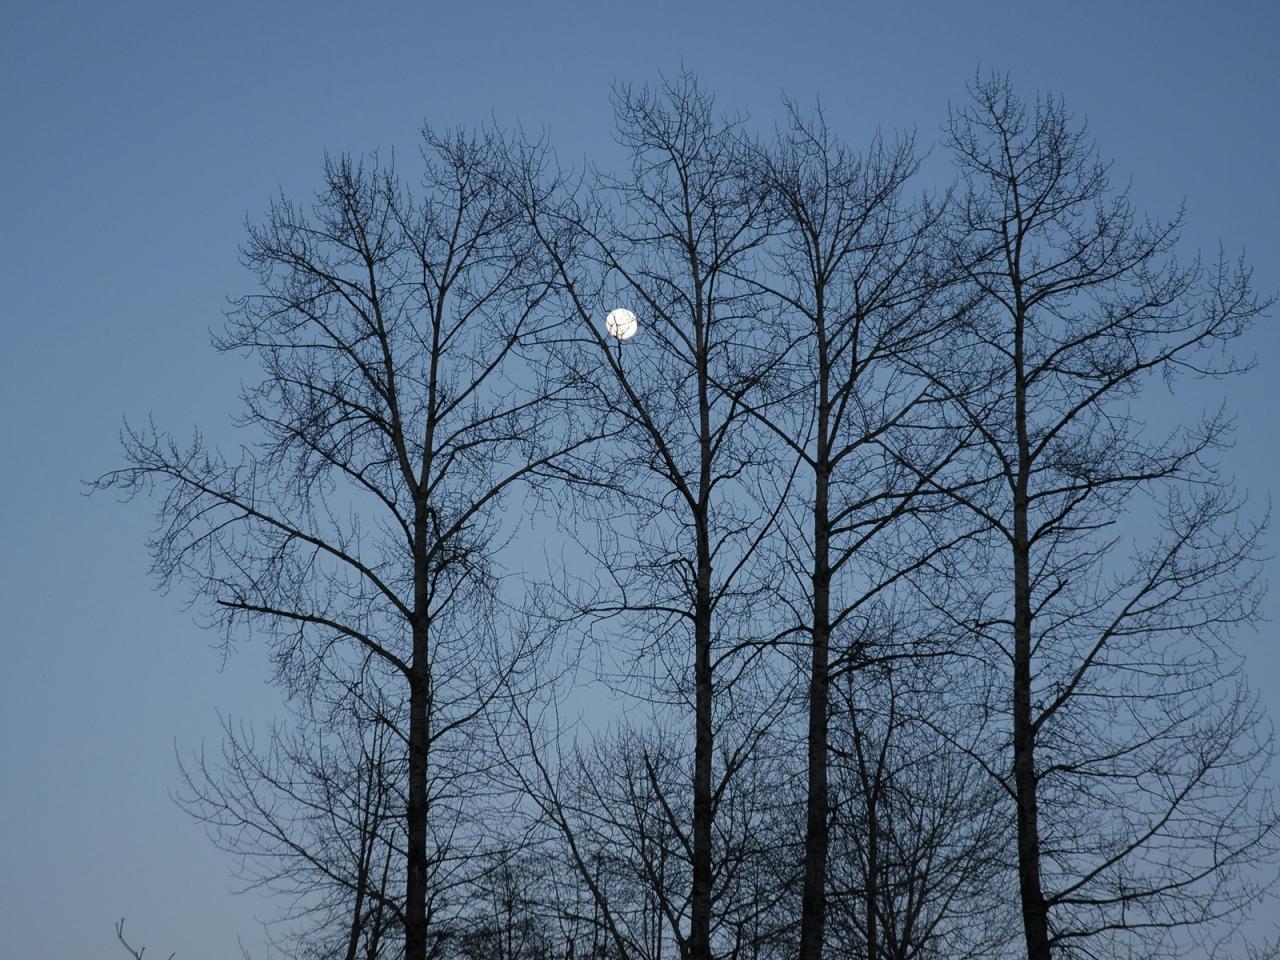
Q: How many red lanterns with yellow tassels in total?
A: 0